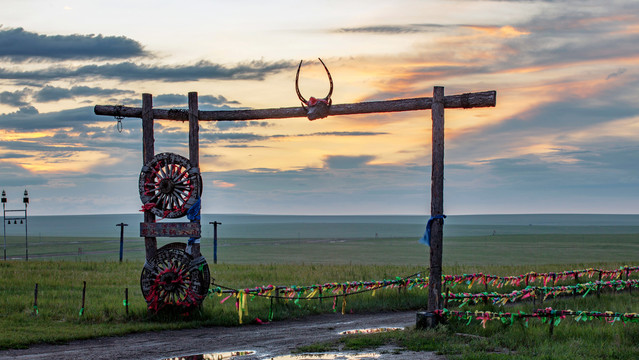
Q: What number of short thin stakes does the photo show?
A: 3